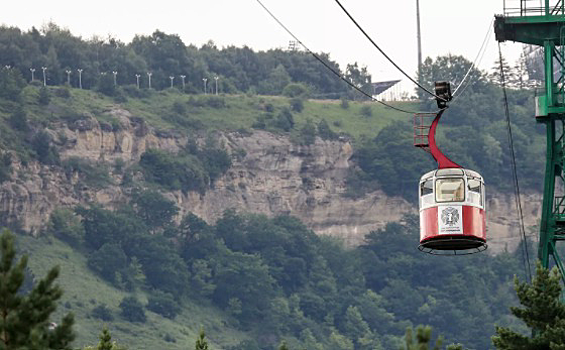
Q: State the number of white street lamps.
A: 13